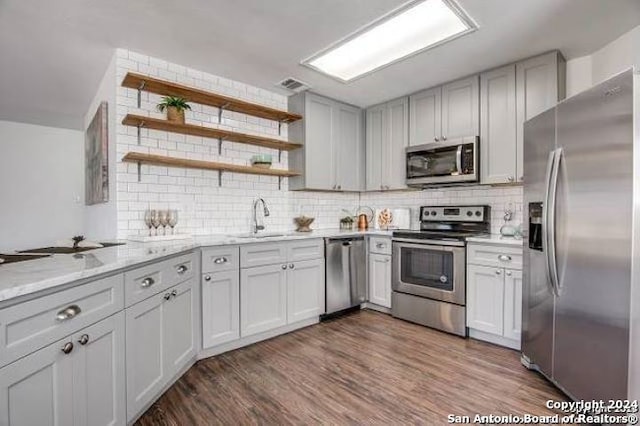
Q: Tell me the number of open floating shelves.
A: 3